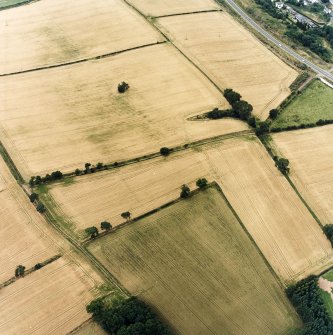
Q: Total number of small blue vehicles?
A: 0